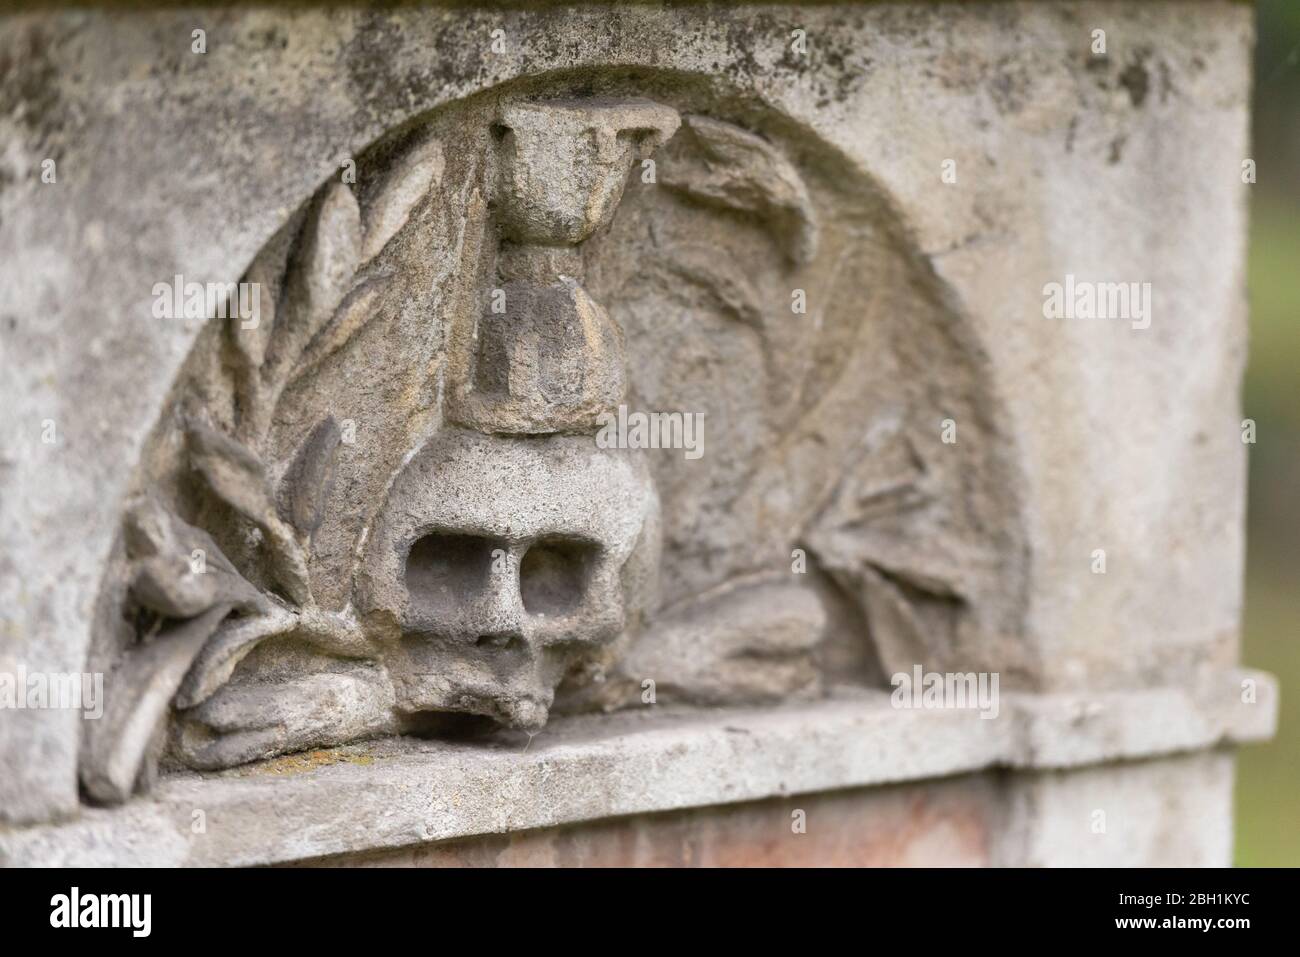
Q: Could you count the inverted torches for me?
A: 0